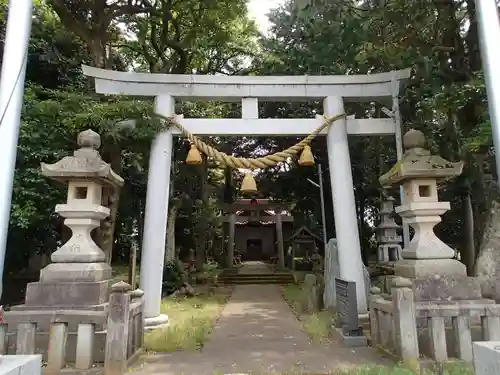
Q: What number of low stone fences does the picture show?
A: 2